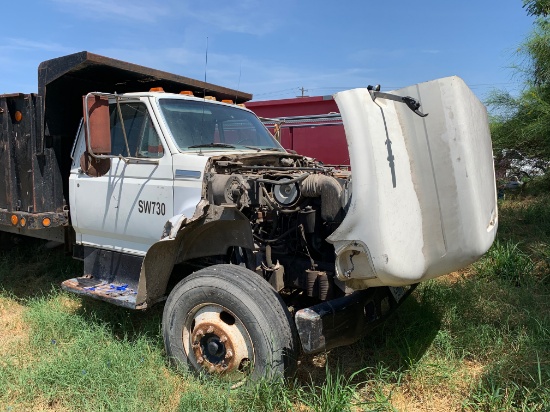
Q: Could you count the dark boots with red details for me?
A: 0